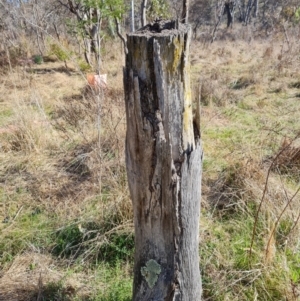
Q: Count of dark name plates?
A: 0